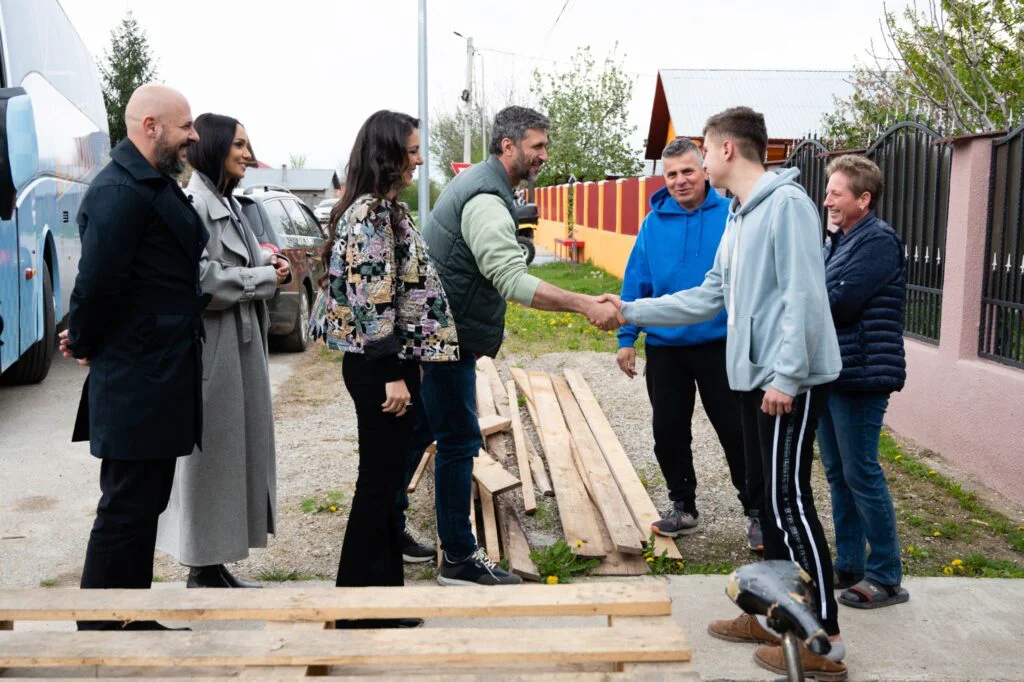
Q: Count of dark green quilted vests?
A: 1